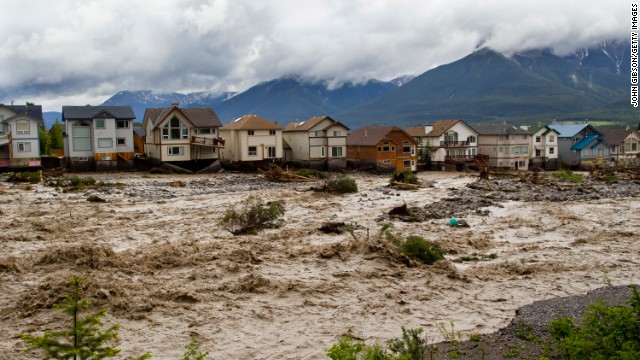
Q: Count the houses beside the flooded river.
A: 11